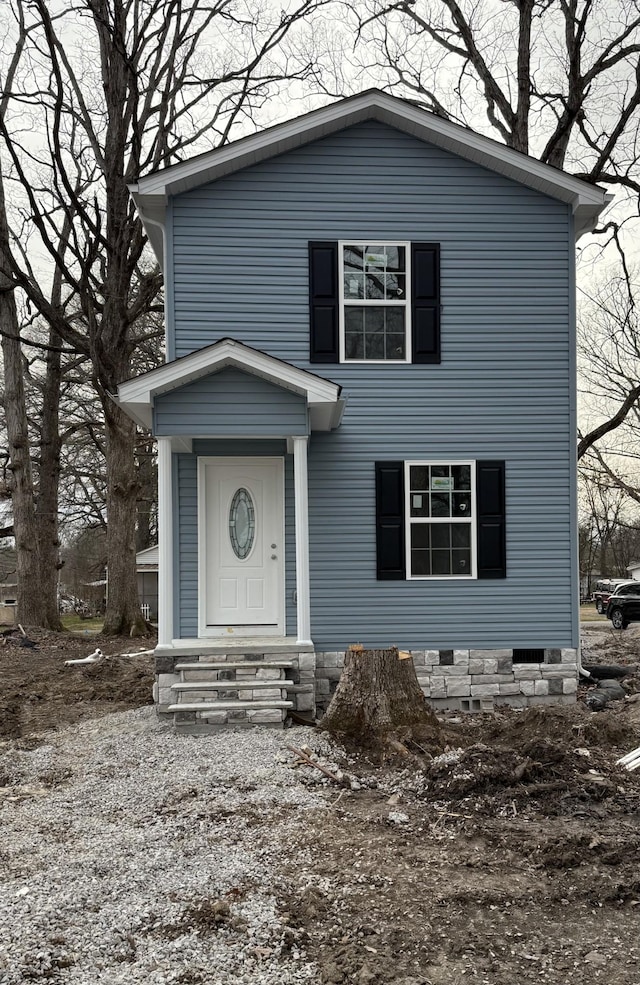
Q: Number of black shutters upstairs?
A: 2